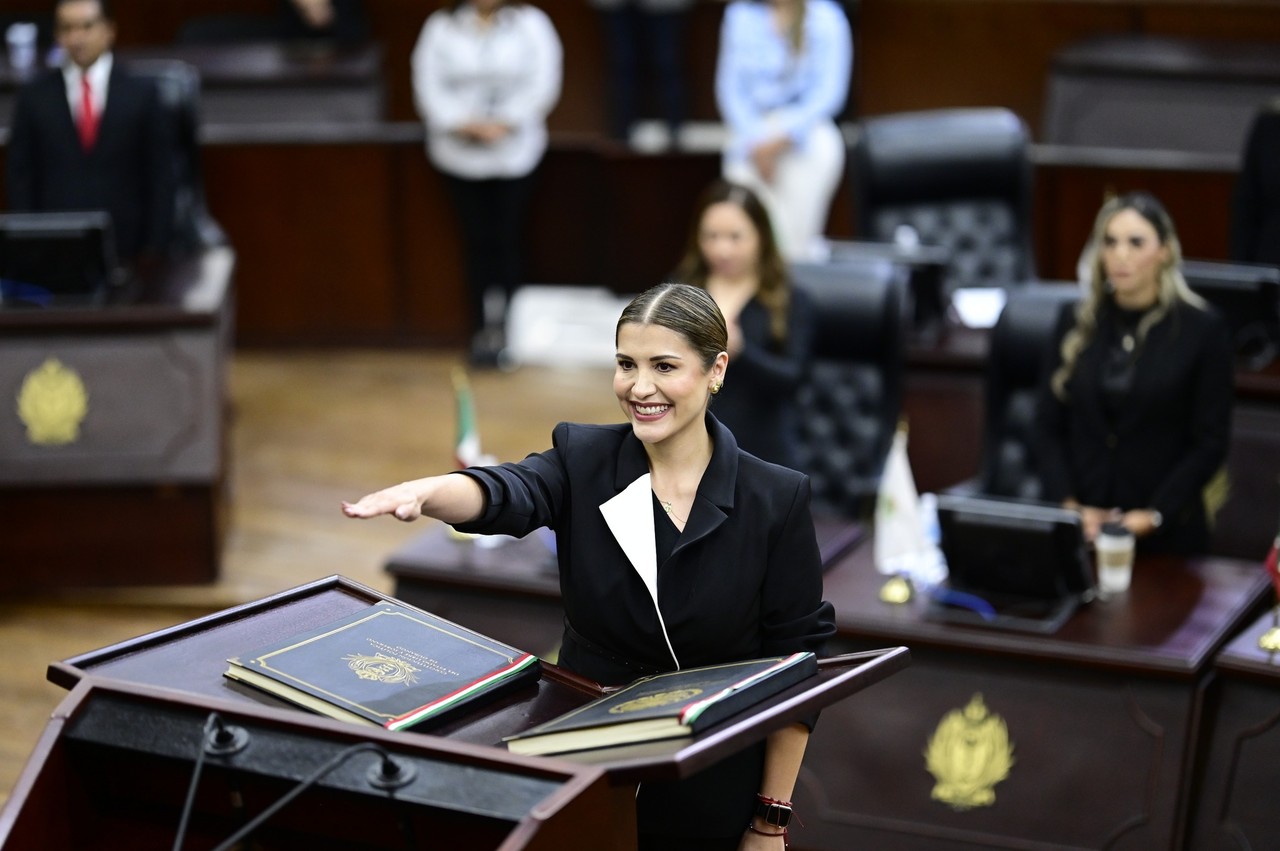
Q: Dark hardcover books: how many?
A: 2